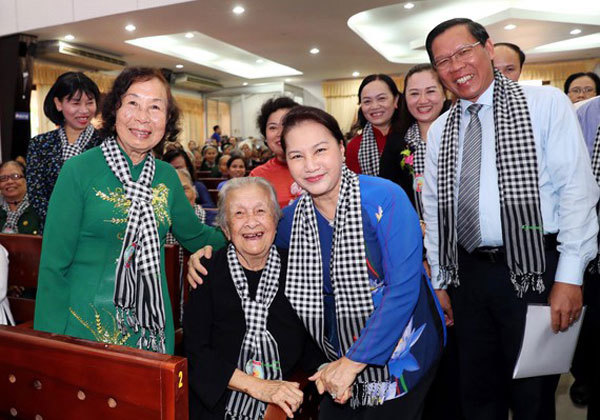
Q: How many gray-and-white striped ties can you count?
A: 1